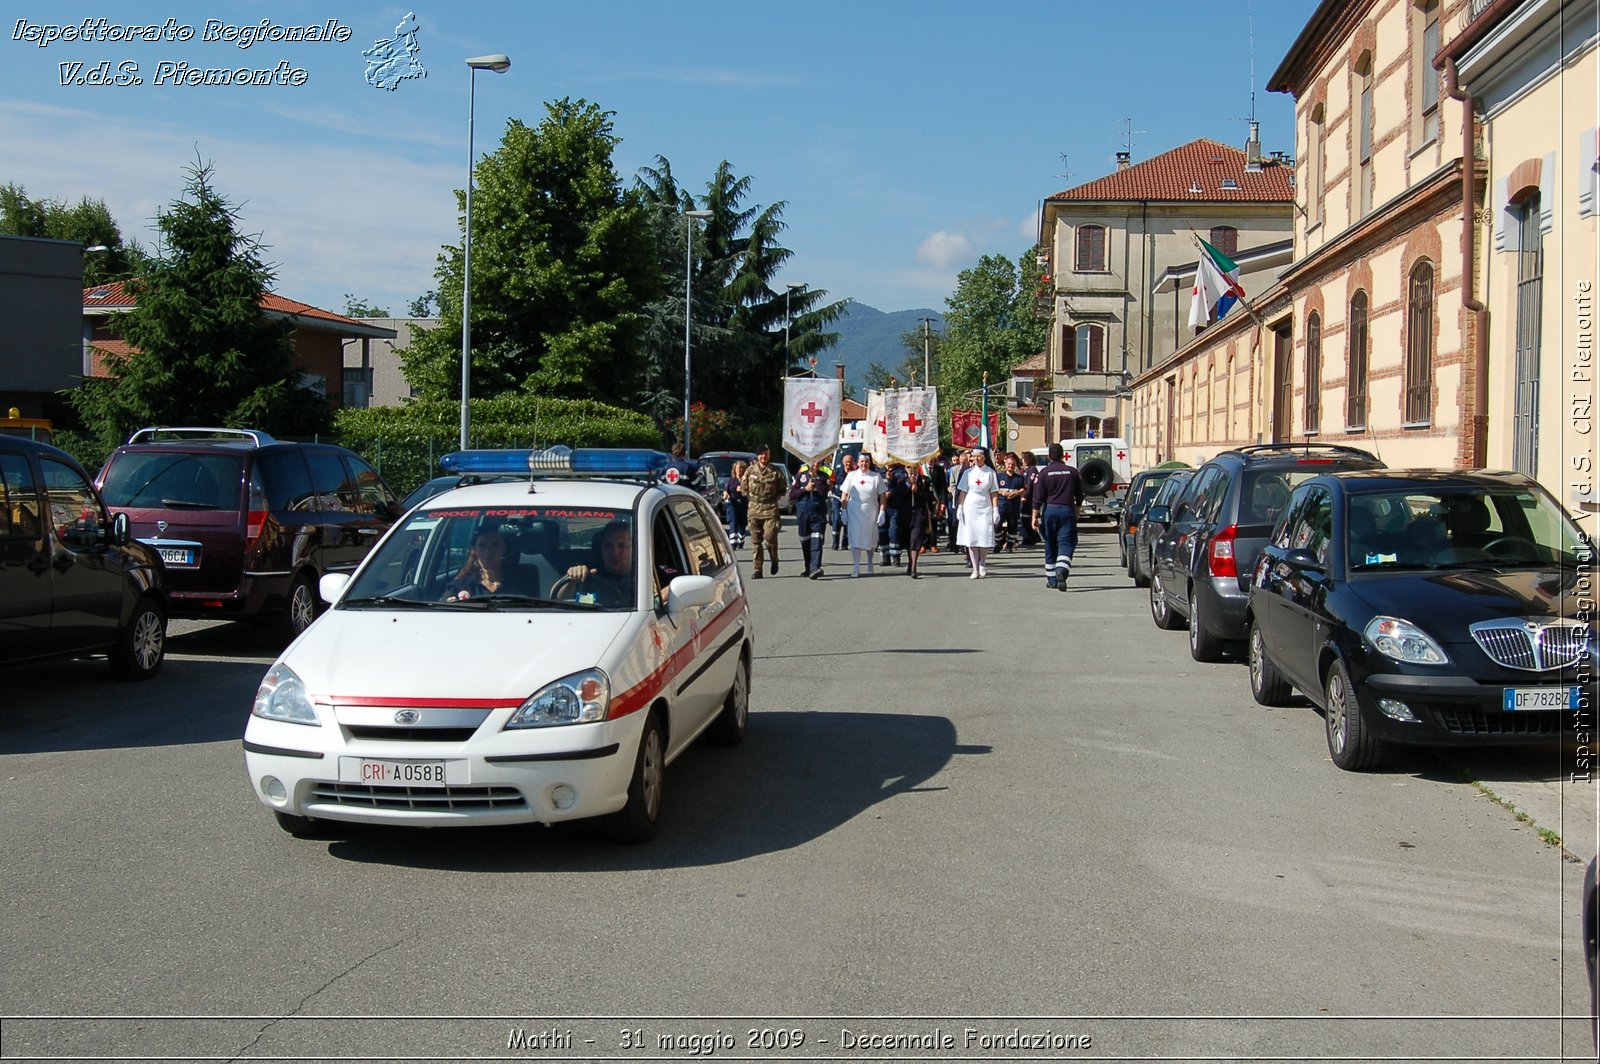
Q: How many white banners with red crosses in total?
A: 3